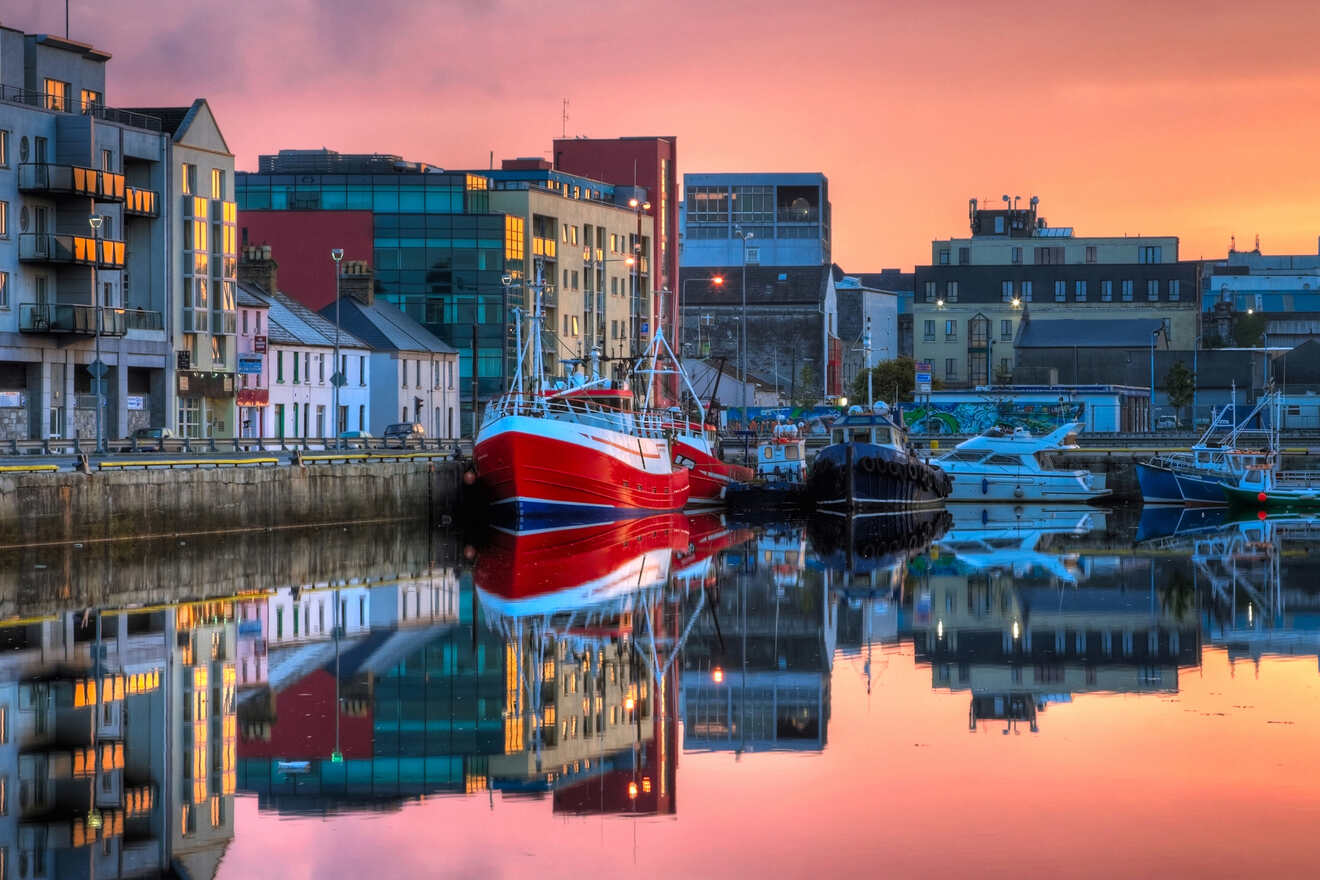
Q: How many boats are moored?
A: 8